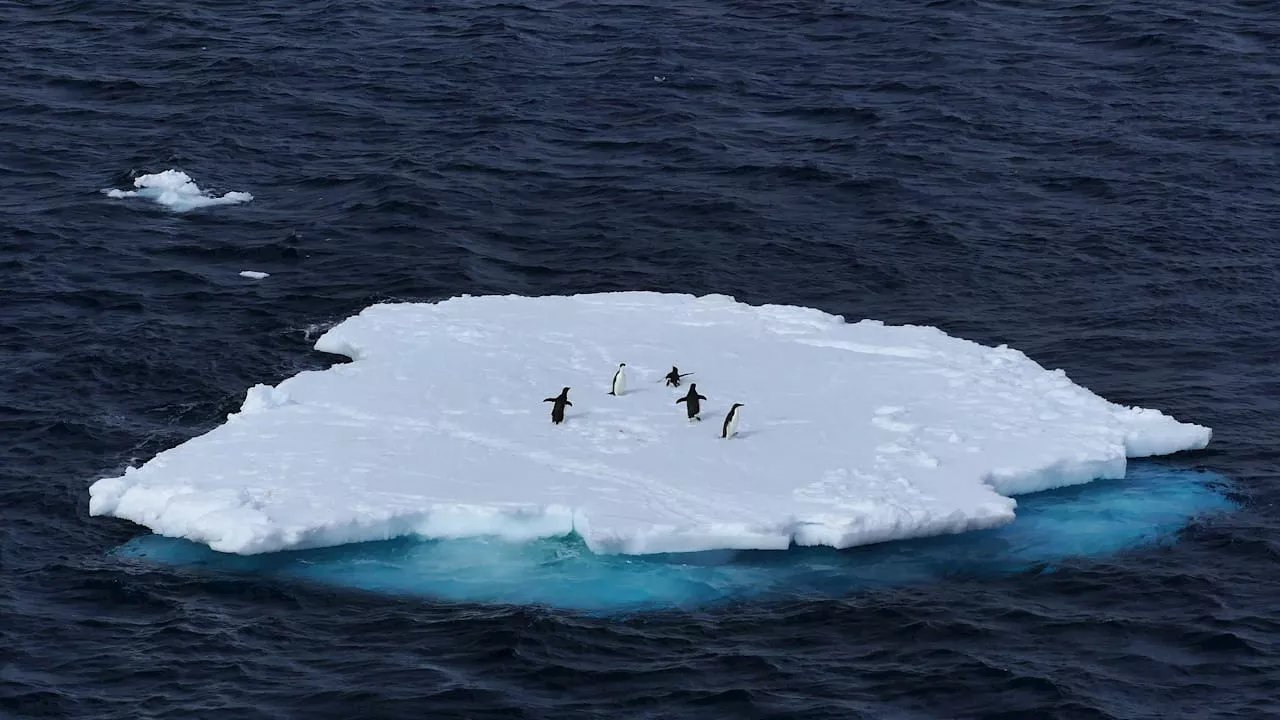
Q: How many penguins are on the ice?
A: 5